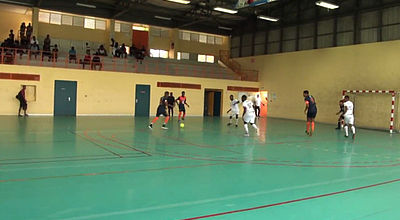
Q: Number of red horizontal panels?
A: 3